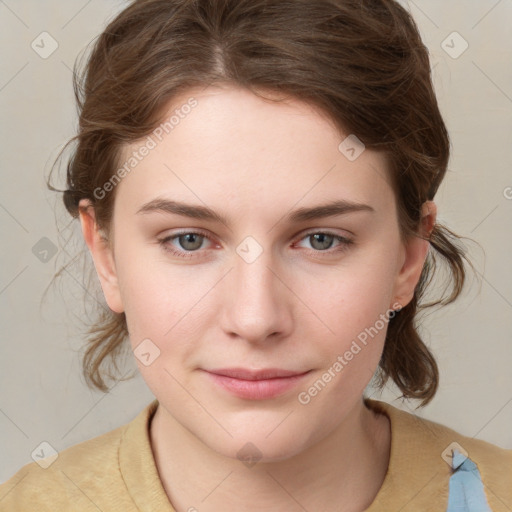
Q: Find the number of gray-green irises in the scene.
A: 2